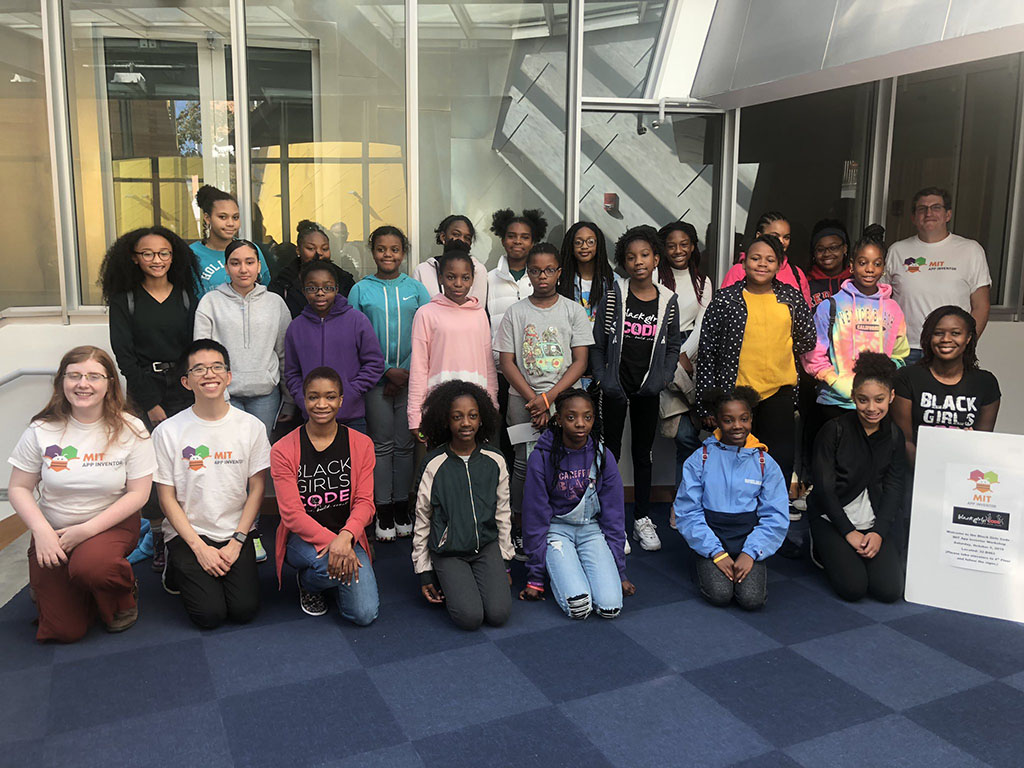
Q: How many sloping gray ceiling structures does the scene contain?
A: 1